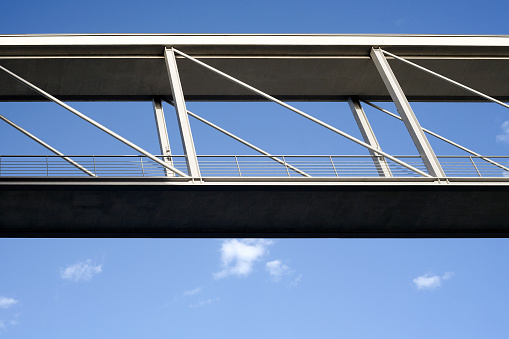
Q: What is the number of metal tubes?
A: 6